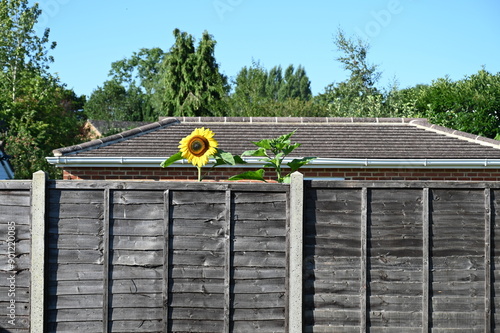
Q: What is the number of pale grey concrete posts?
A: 2